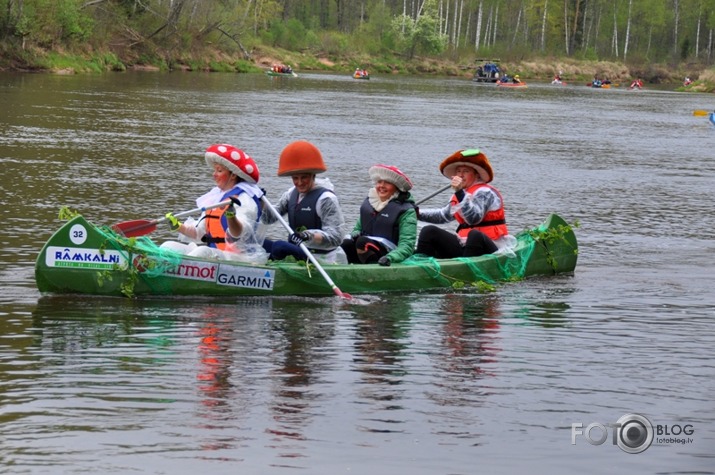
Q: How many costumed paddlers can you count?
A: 4